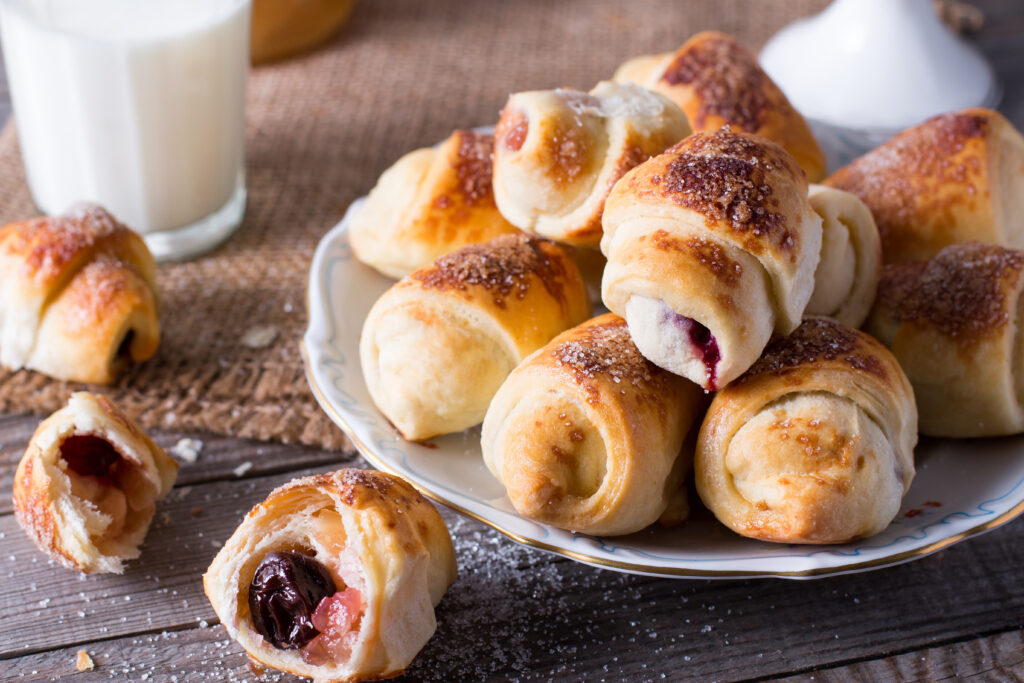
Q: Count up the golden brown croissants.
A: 13